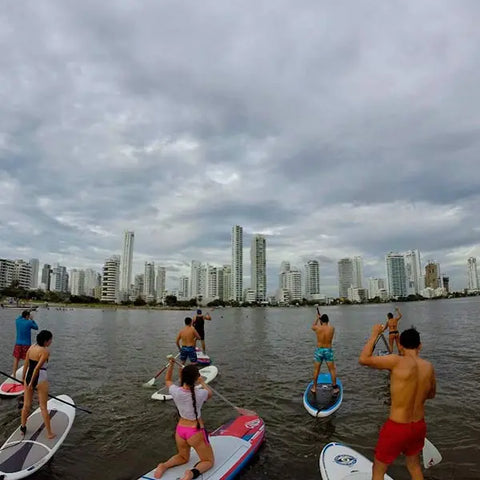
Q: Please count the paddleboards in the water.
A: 8